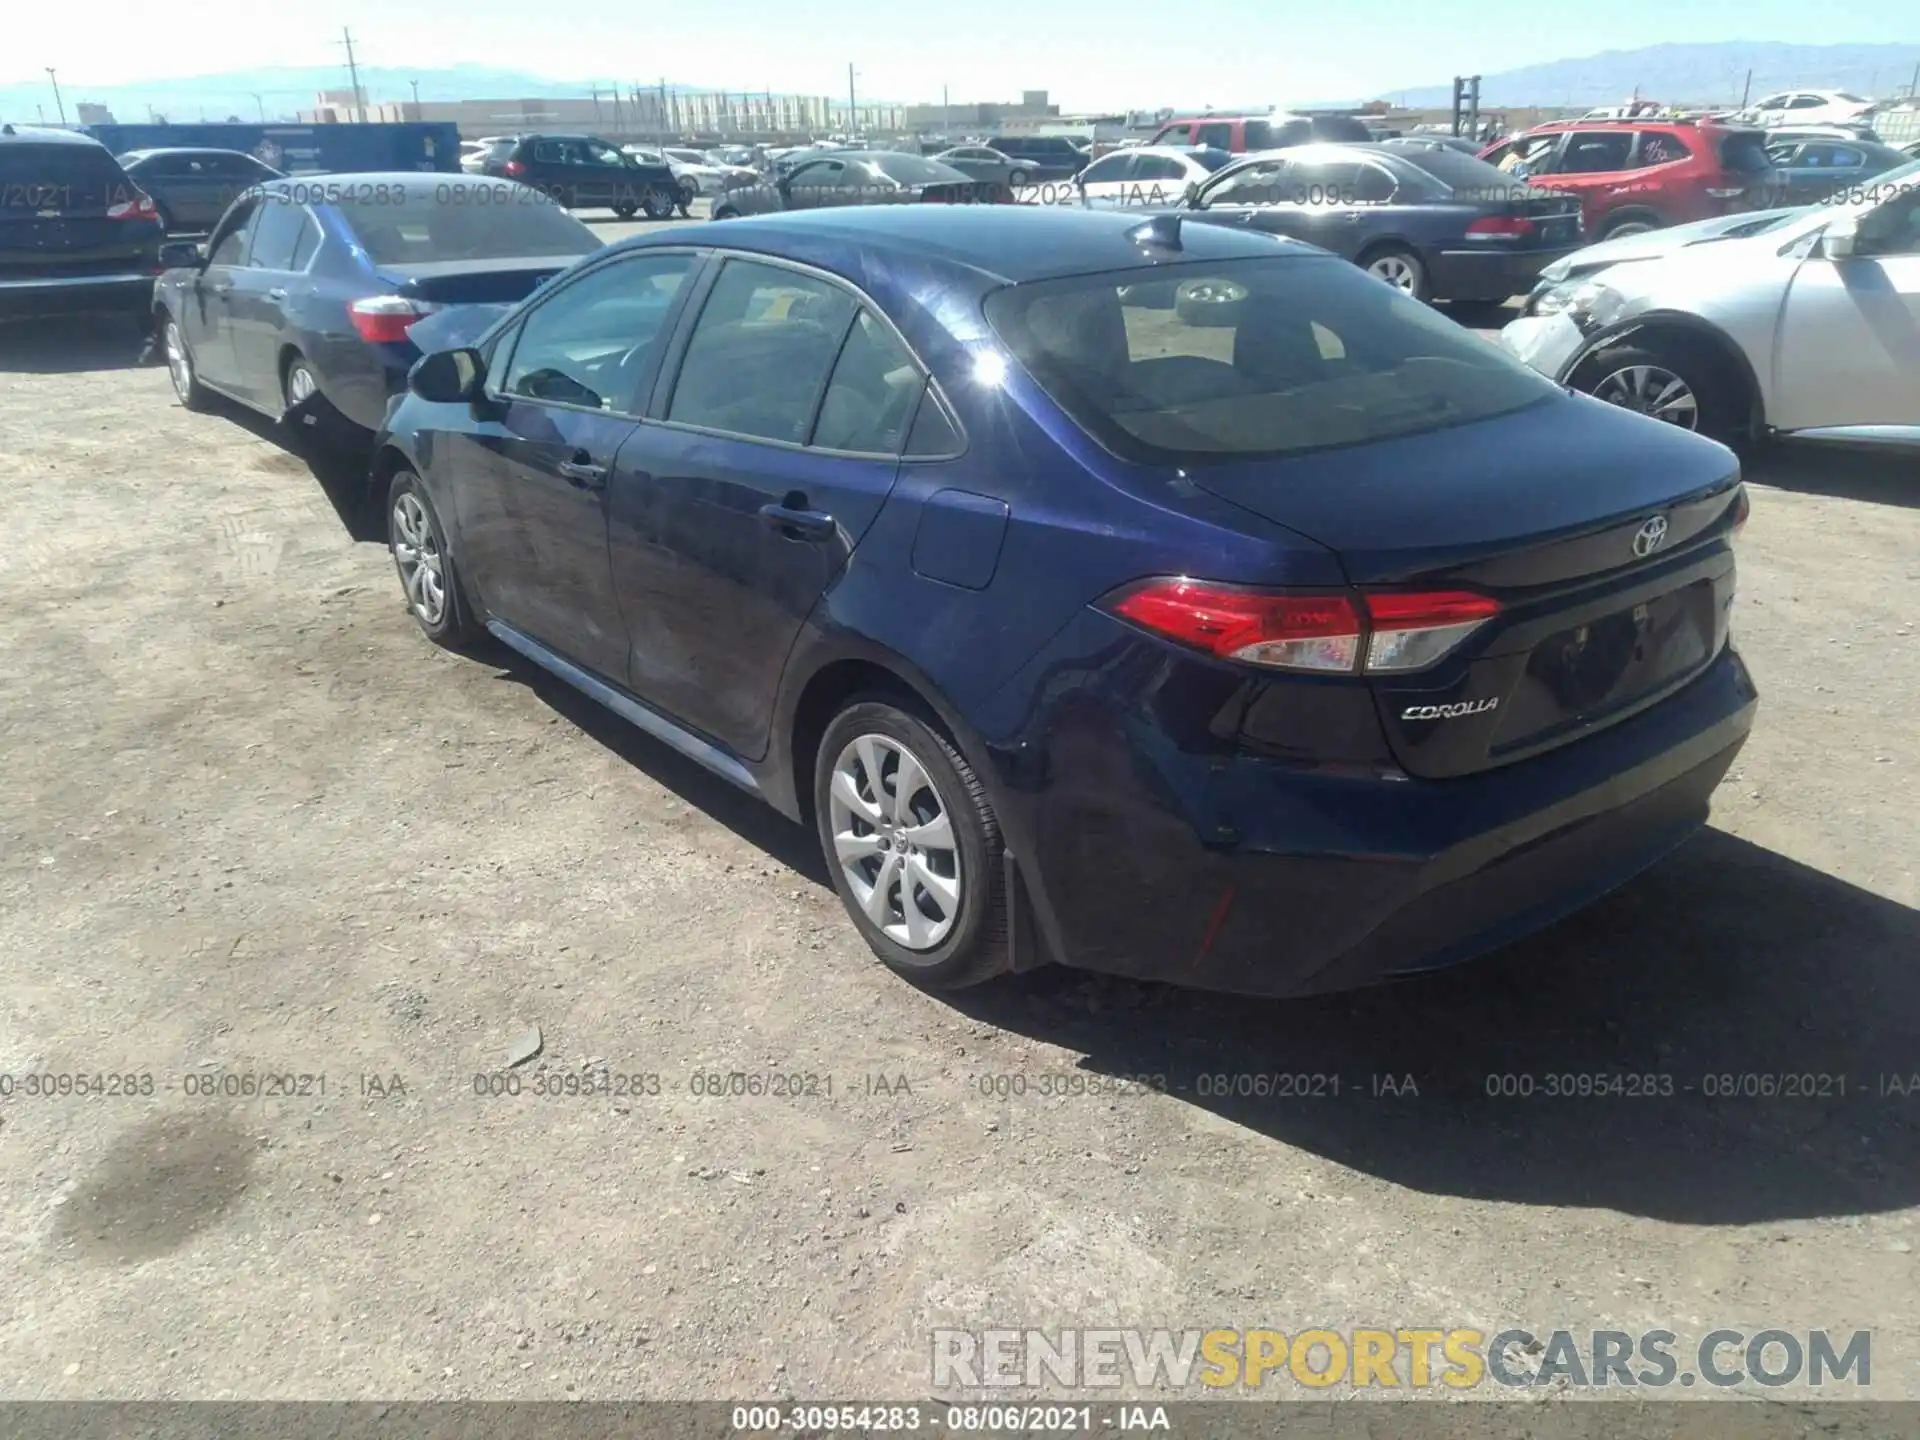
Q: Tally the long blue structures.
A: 1